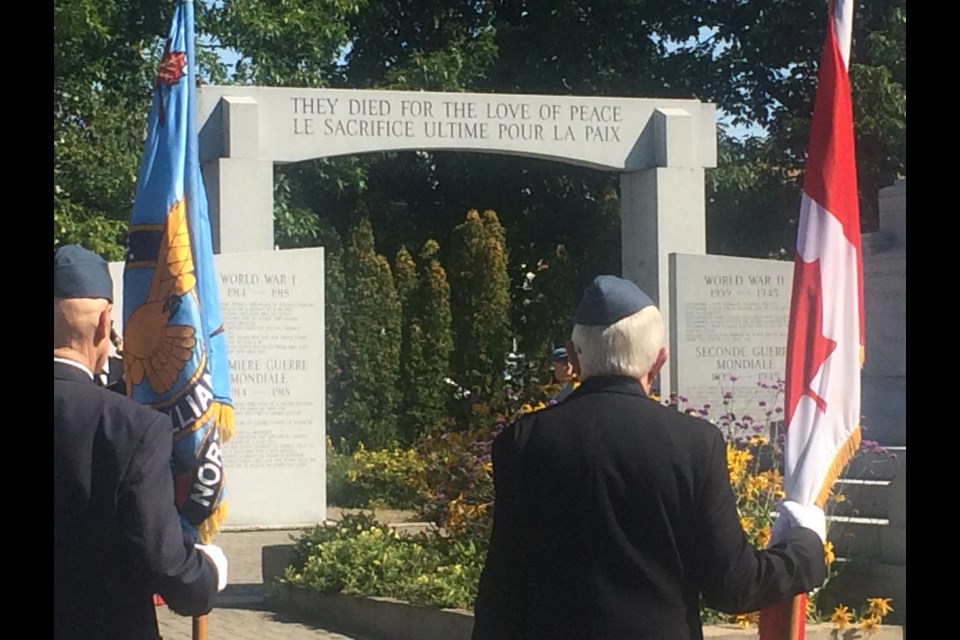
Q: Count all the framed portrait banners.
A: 0